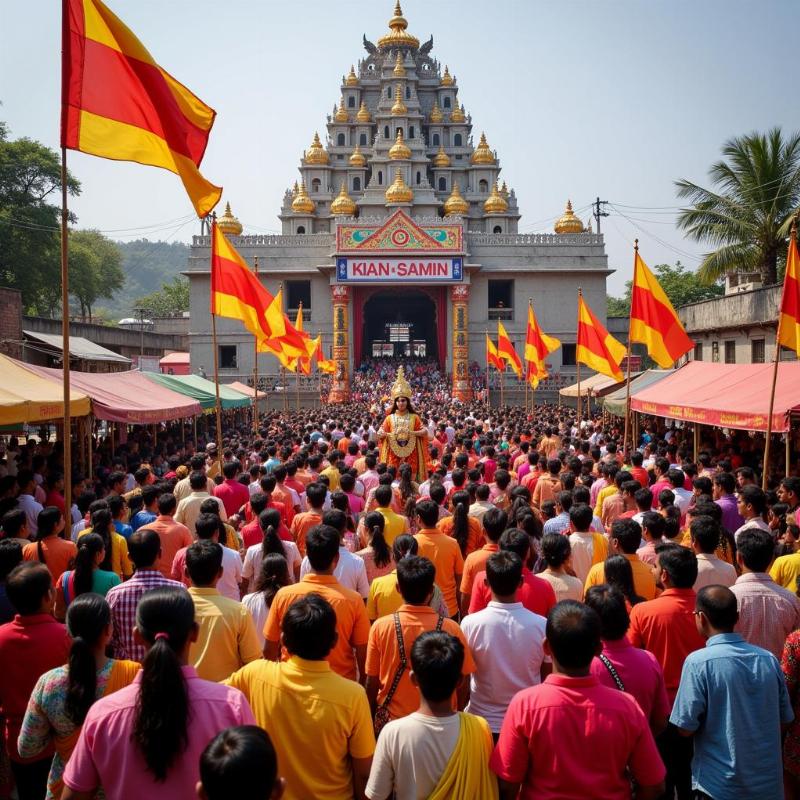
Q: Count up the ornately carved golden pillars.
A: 2